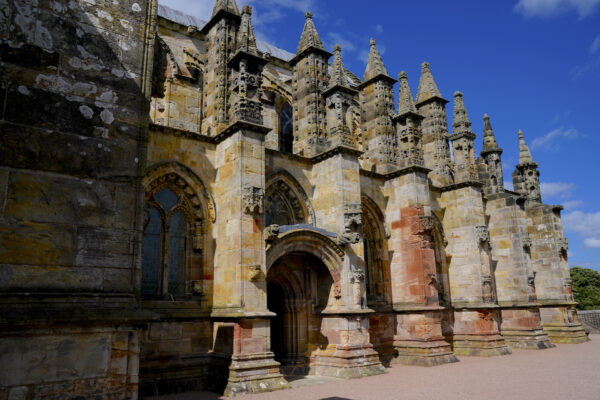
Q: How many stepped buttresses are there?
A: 6